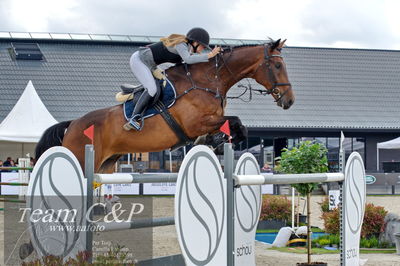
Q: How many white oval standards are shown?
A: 4